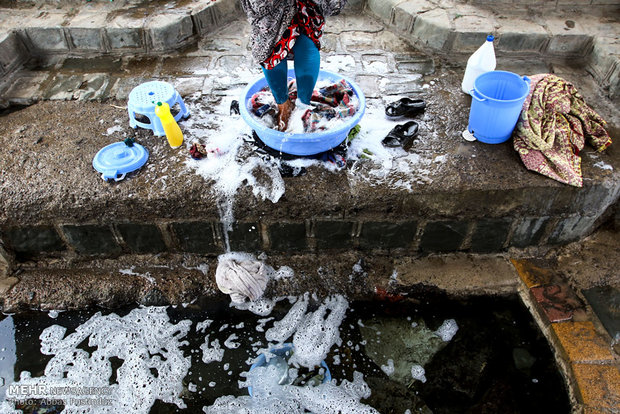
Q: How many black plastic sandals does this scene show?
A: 2